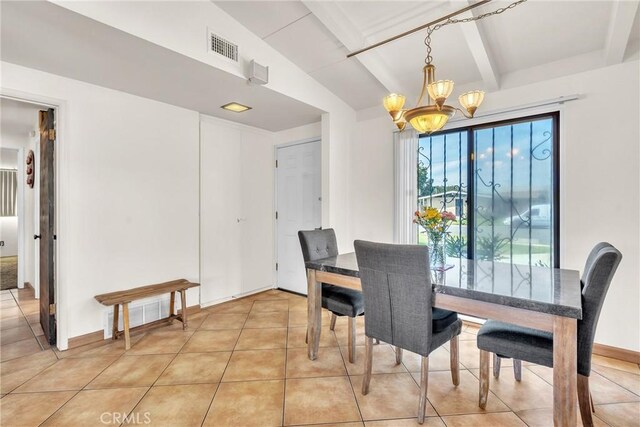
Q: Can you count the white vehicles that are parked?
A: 1